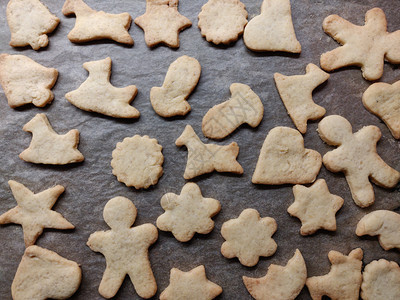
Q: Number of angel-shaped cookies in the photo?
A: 0